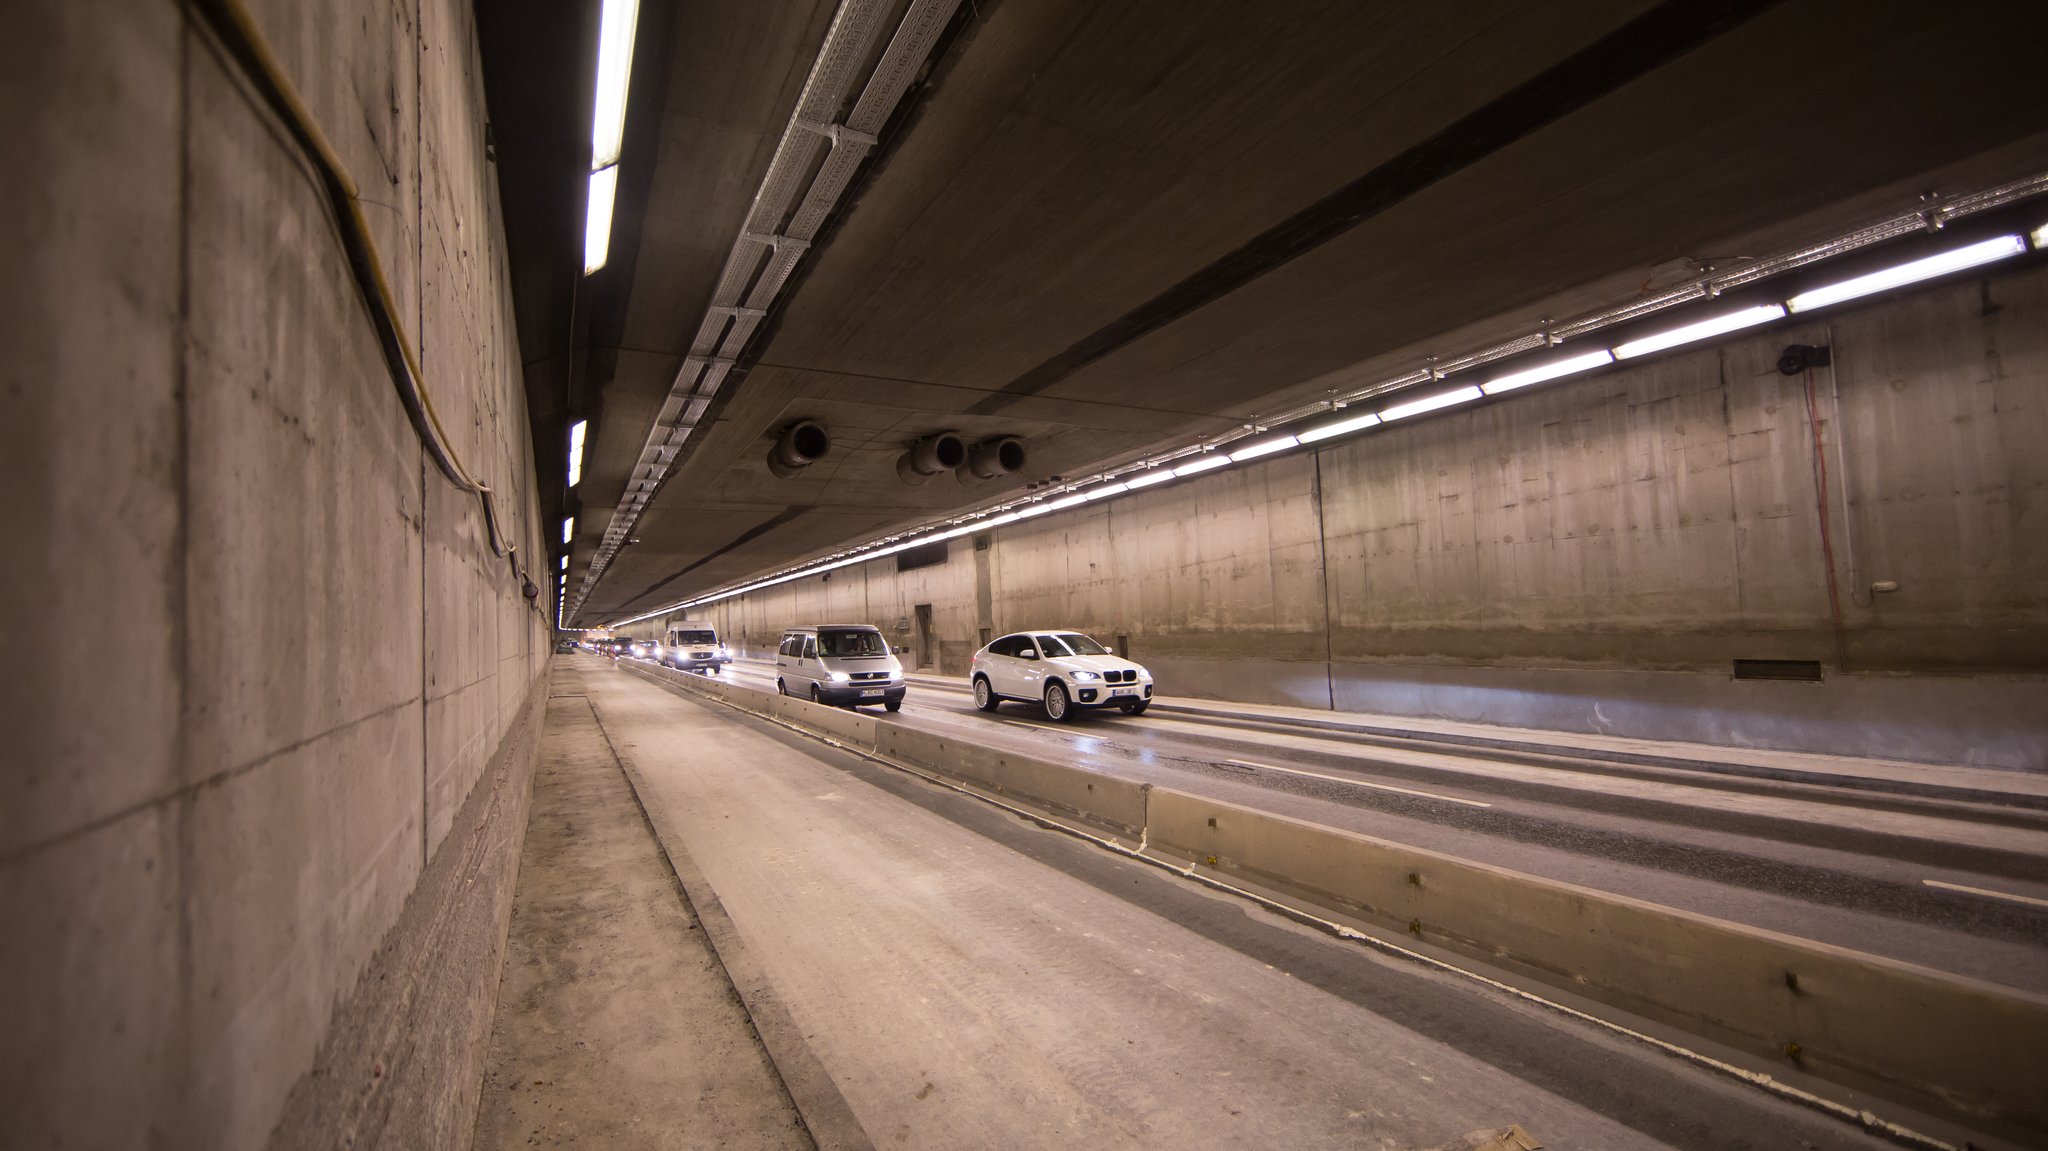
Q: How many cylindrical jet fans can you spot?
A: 3